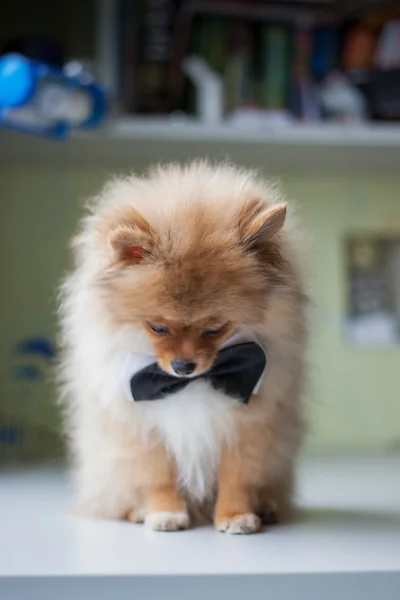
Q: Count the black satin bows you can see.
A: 1